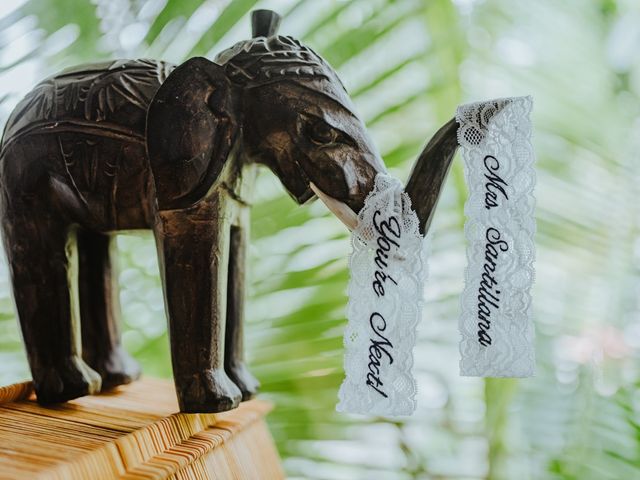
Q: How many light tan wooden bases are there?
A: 1